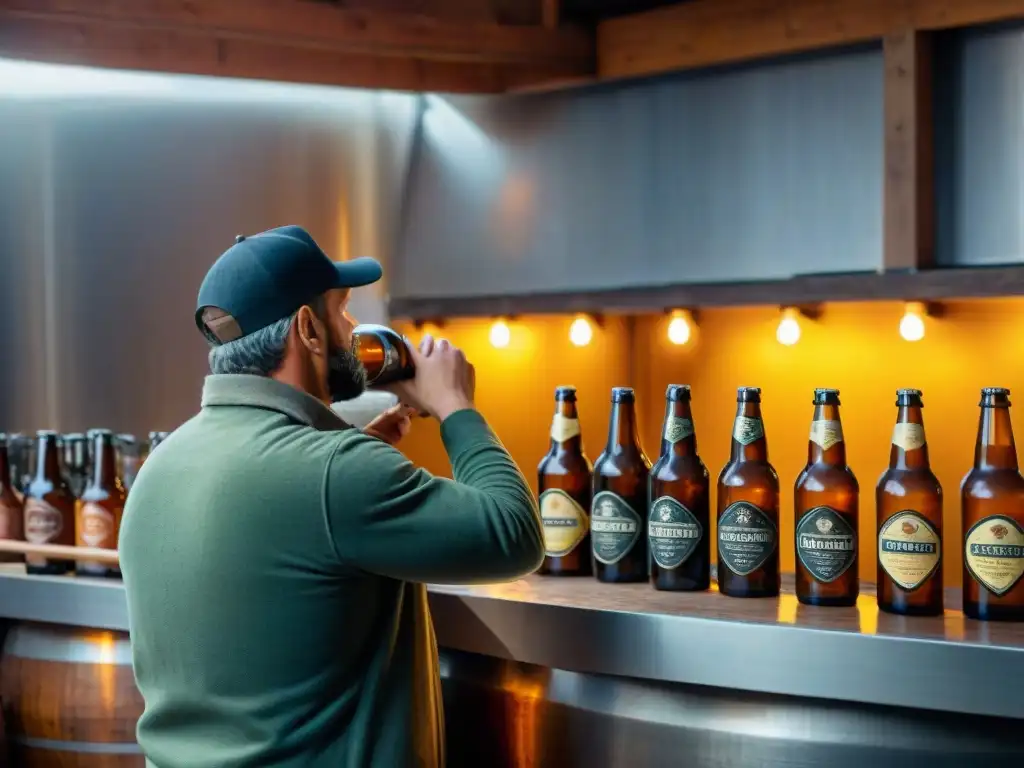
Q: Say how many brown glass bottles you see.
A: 11